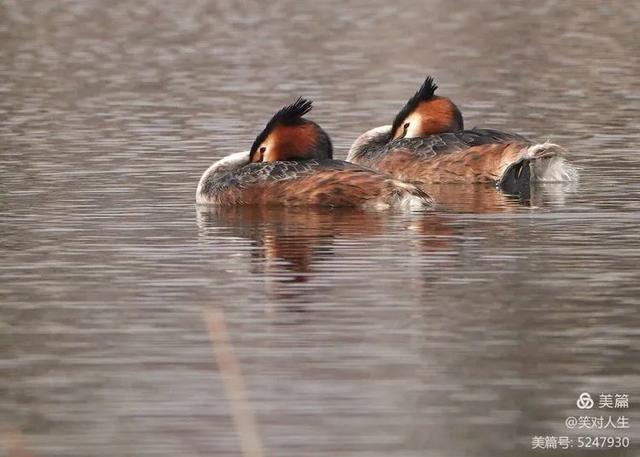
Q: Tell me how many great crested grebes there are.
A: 2